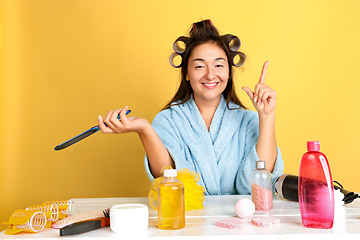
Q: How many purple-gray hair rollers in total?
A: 4